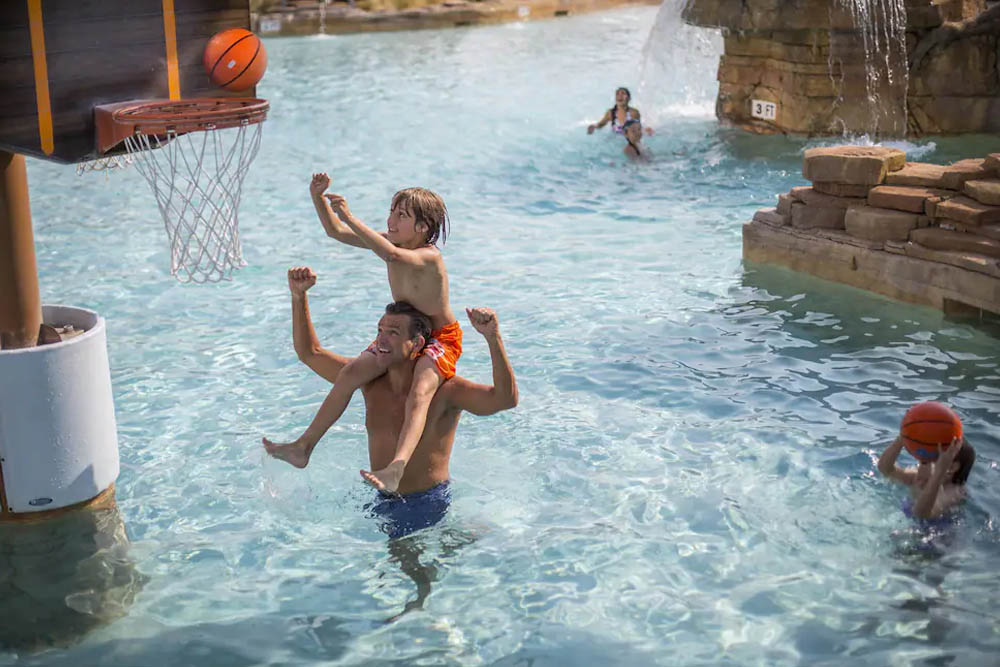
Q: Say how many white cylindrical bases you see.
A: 1